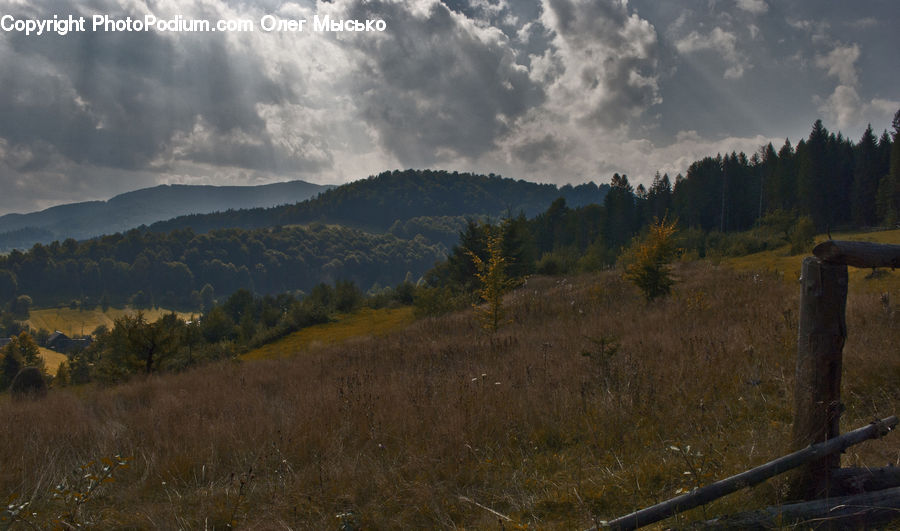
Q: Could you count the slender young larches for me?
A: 2